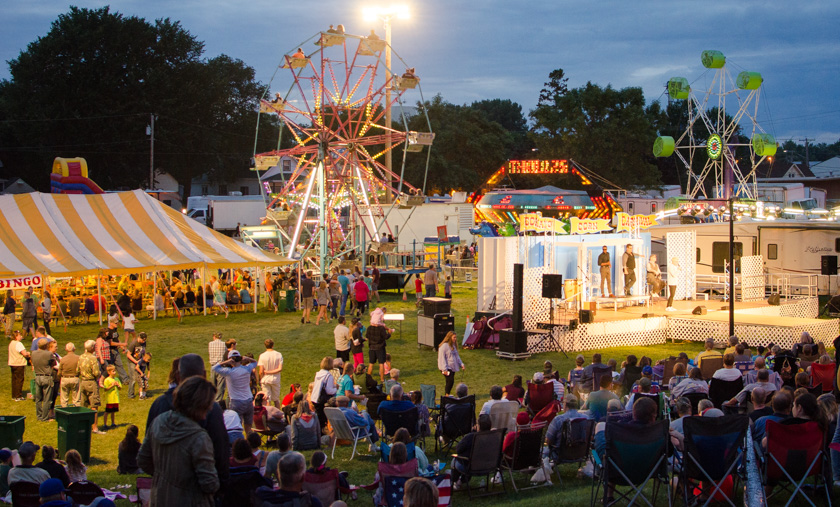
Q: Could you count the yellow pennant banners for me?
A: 3